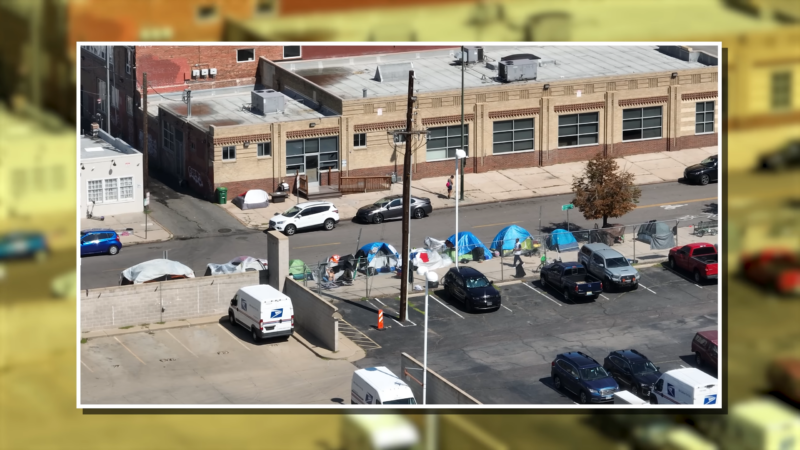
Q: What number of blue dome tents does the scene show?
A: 4